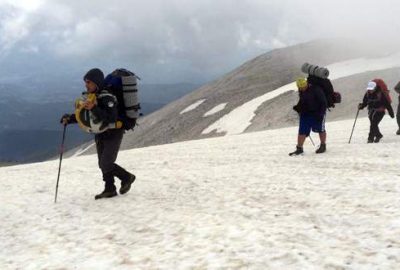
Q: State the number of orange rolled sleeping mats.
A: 0